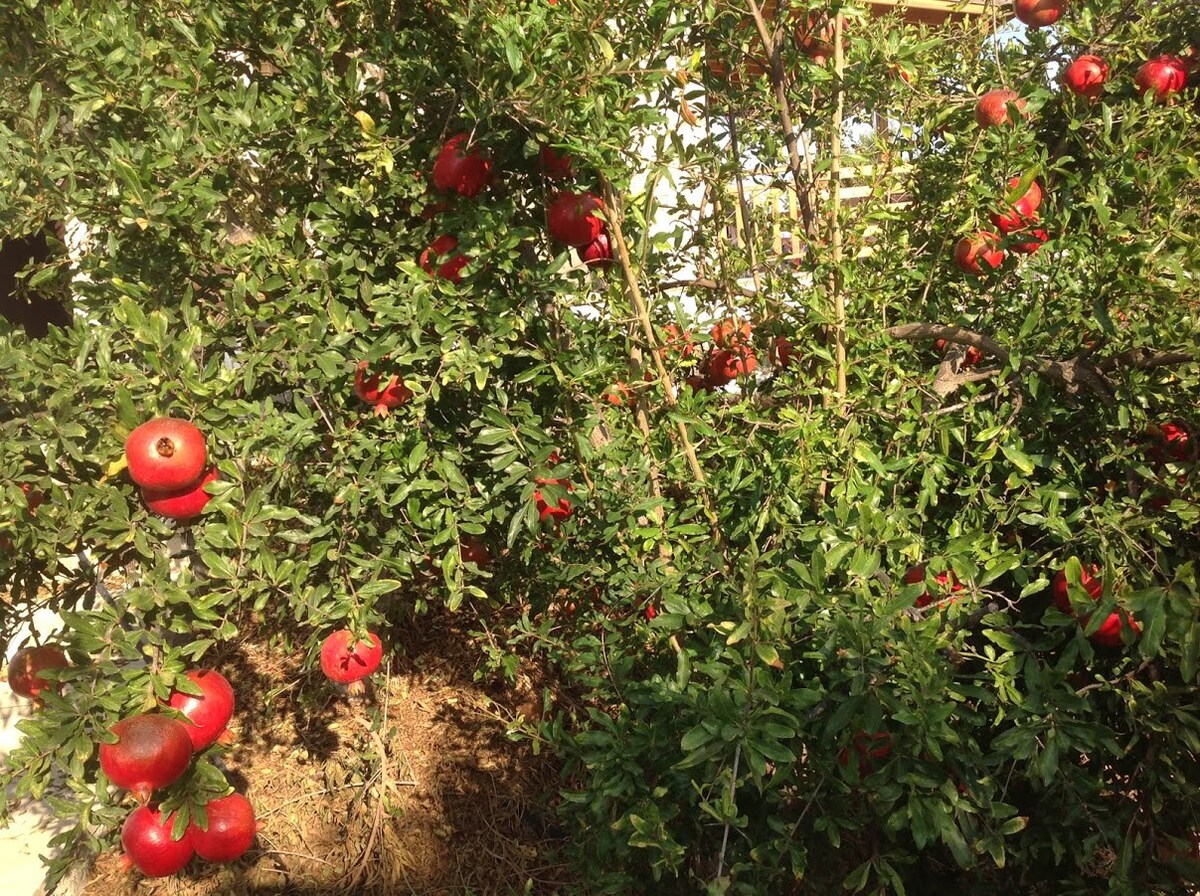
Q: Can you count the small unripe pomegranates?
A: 0